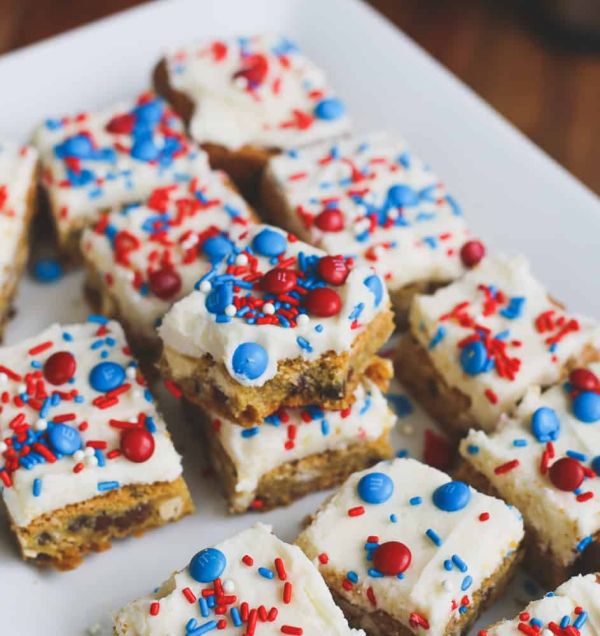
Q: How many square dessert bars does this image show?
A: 13